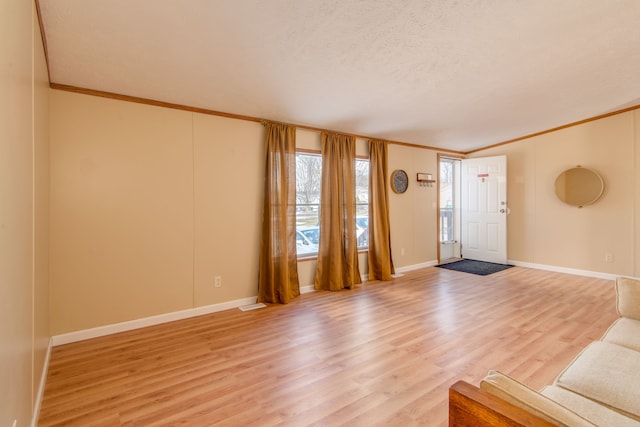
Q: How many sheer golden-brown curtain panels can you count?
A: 3